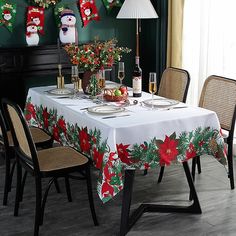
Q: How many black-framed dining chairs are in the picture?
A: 4